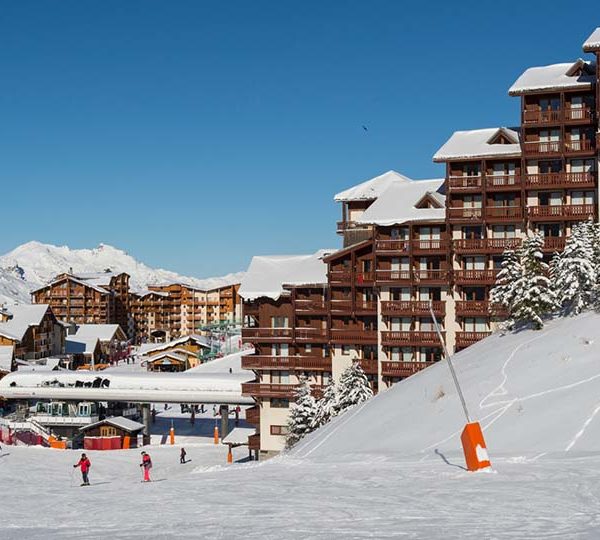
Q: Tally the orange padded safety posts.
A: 4